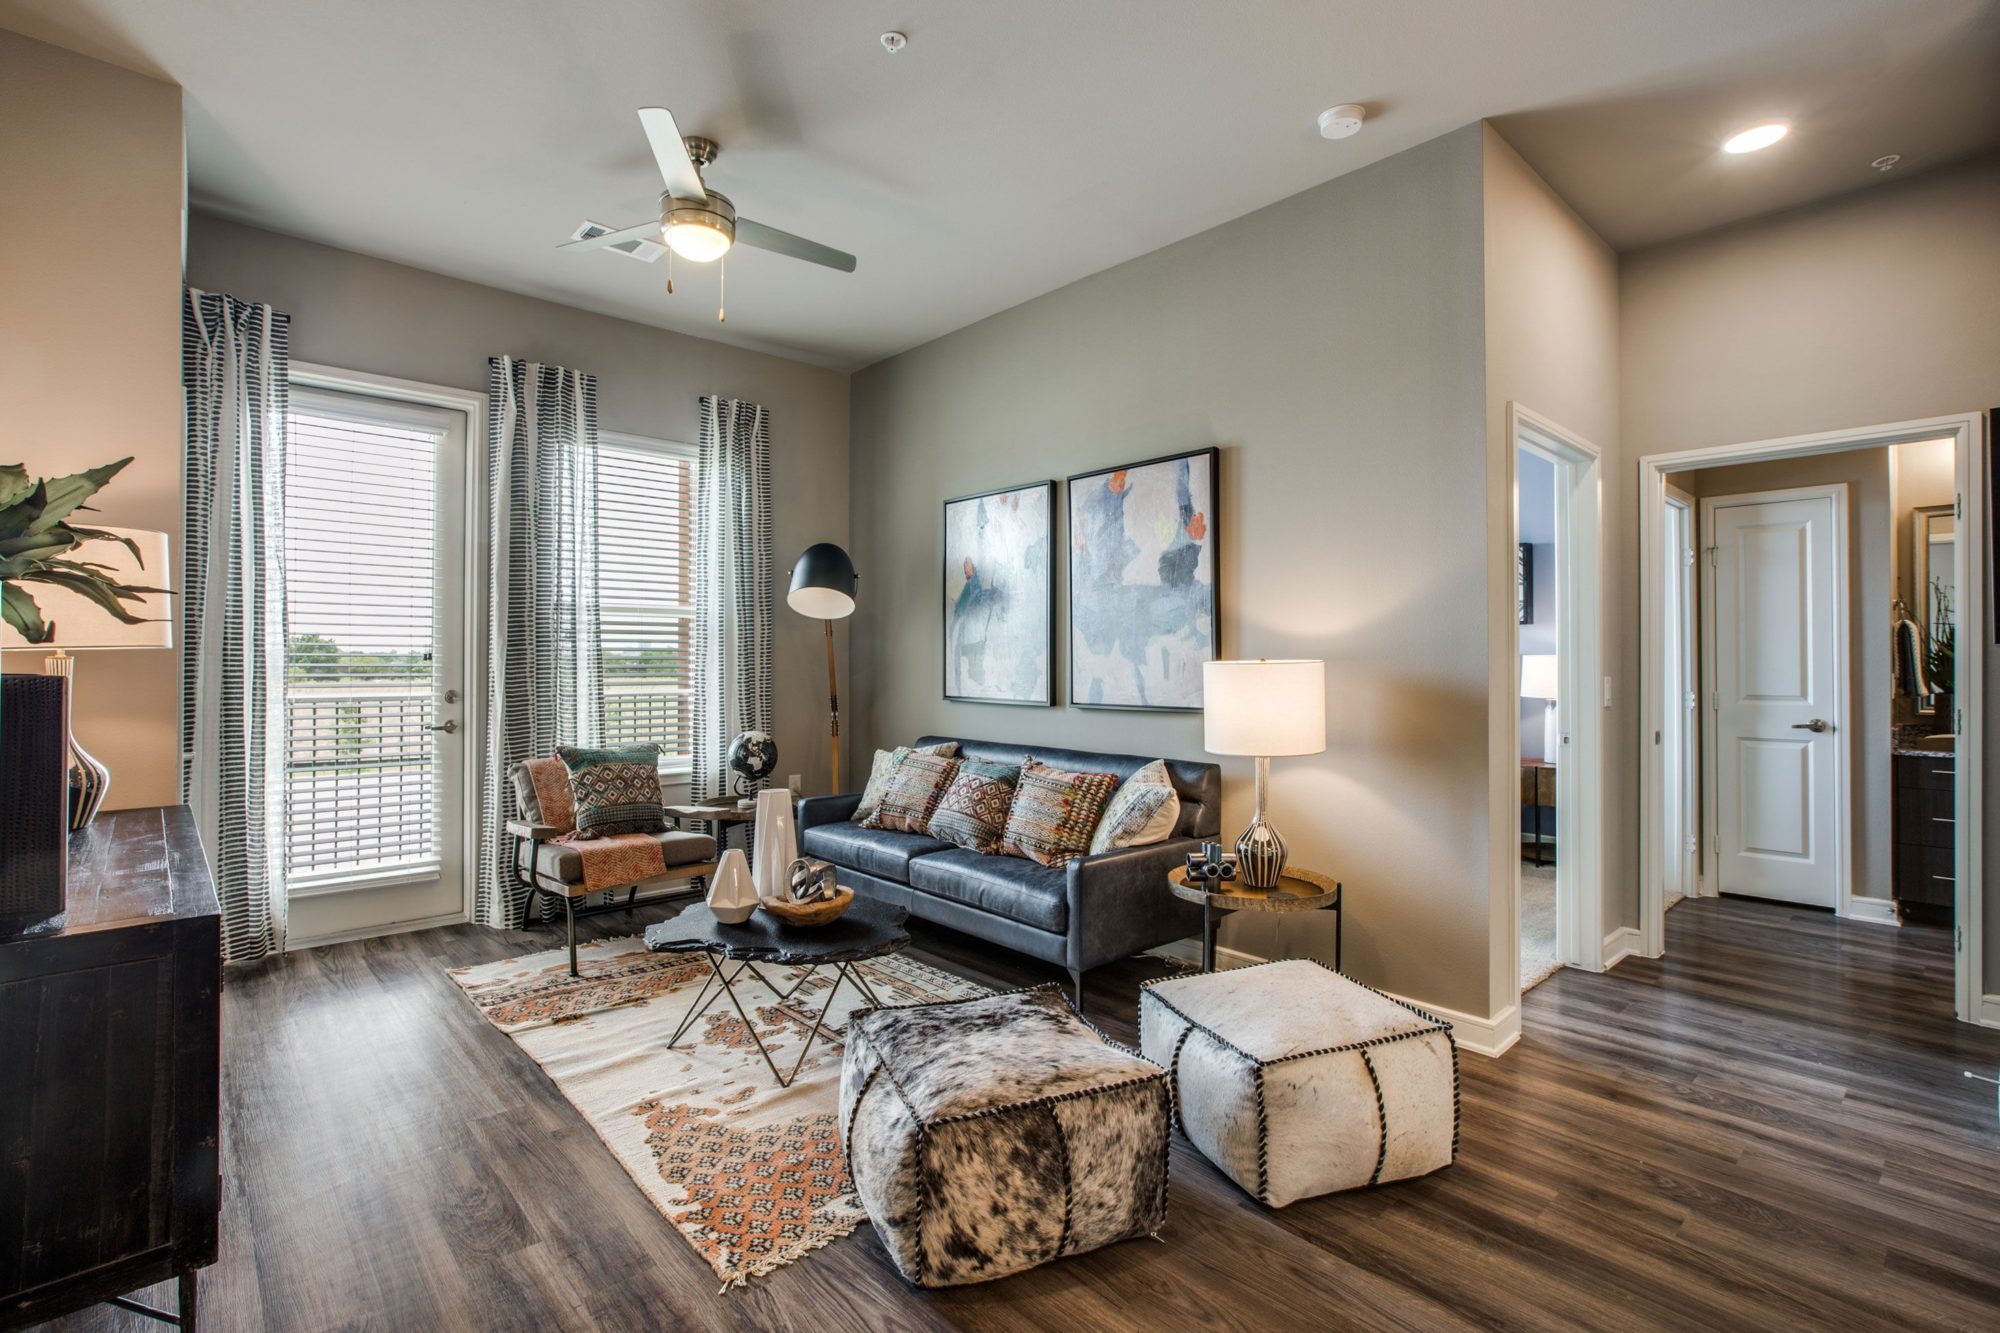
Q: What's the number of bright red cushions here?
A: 0